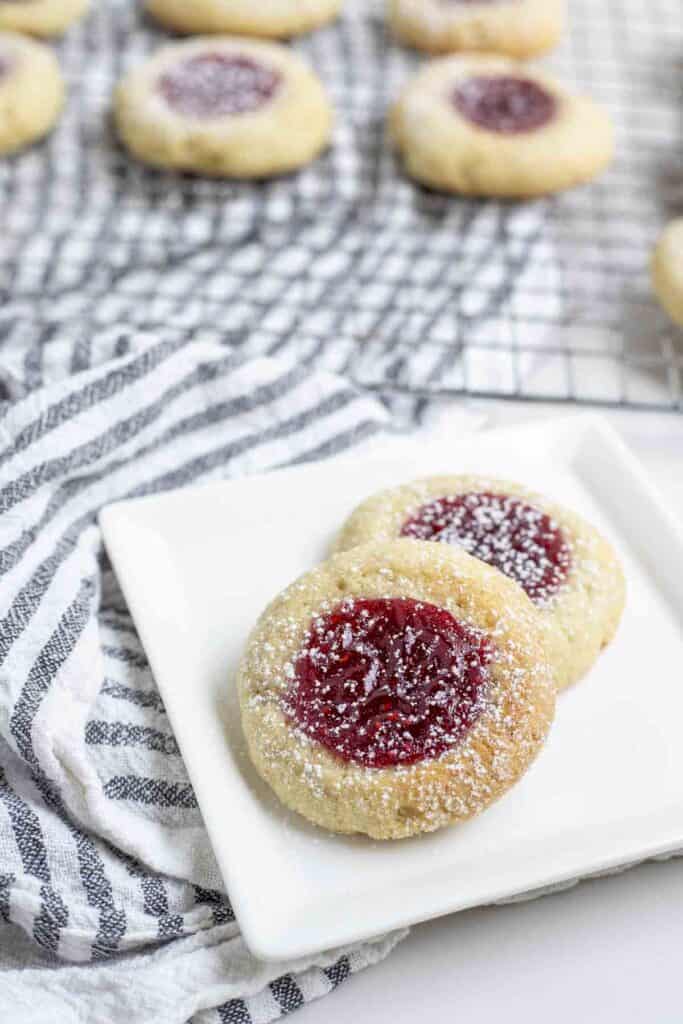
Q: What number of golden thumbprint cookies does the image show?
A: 9